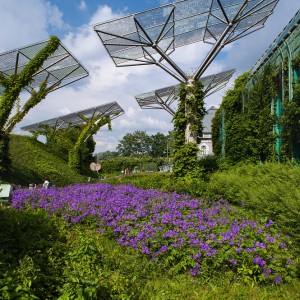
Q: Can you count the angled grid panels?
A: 4